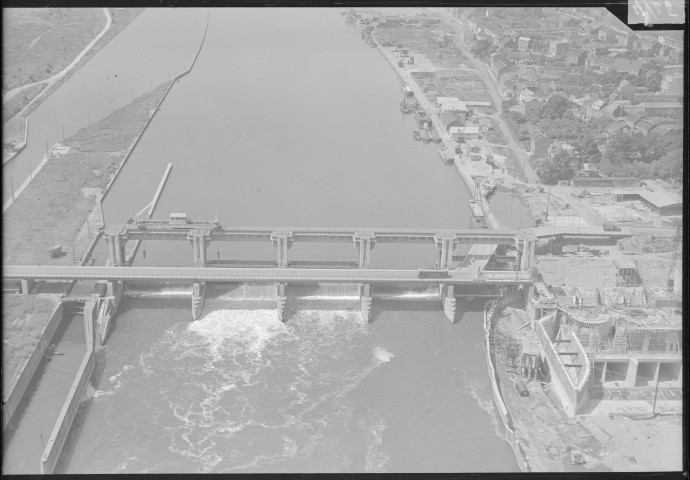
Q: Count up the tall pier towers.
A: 6